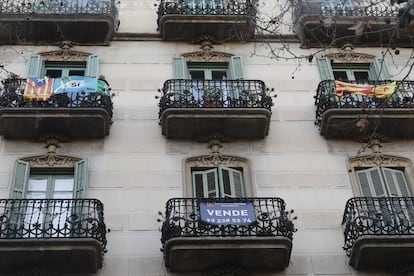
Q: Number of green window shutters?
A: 12